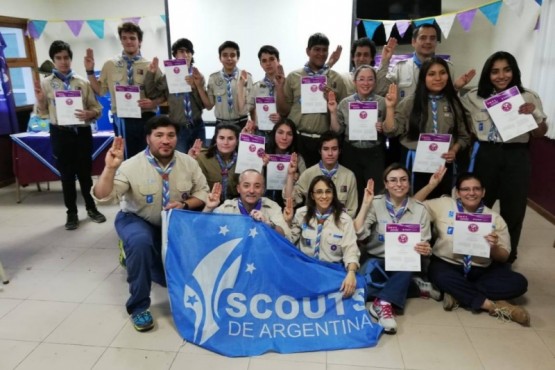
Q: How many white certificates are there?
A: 12